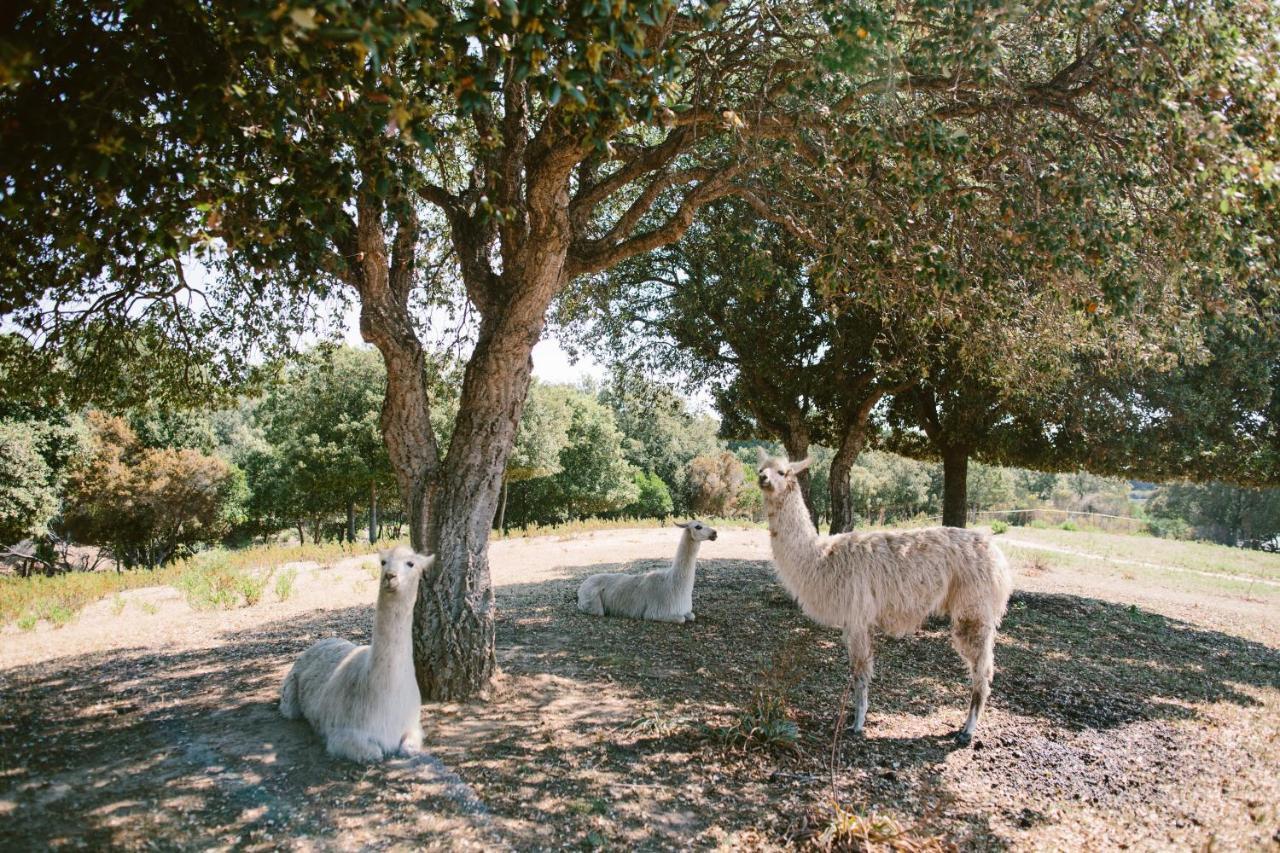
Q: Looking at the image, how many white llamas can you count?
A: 3